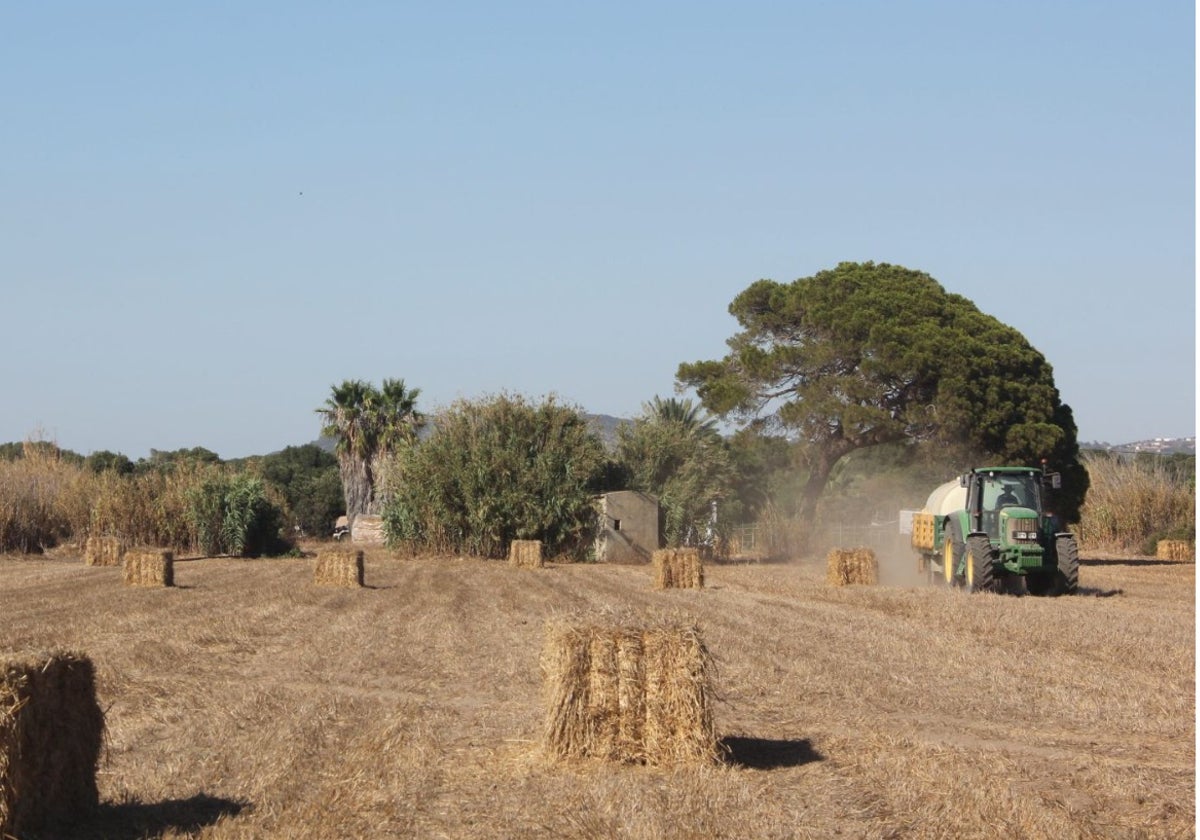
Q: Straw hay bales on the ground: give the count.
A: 9